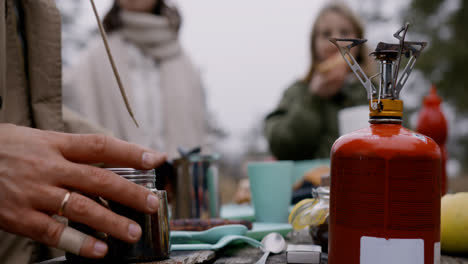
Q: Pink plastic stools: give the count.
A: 0